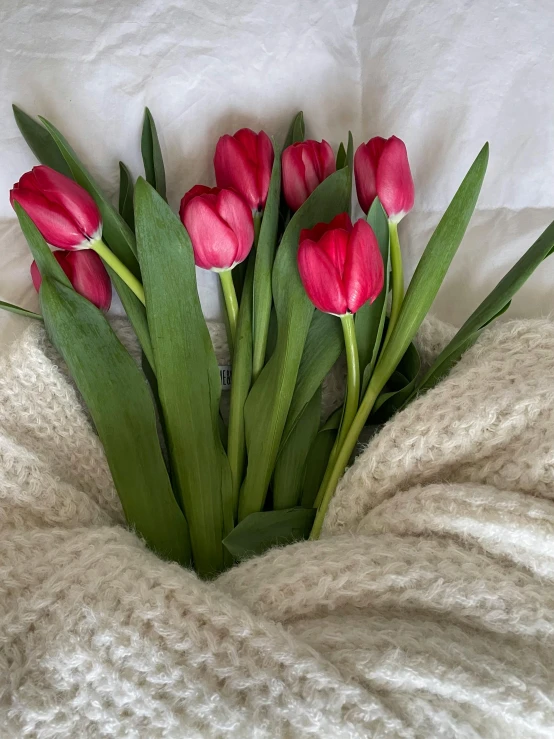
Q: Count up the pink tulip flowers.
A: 7